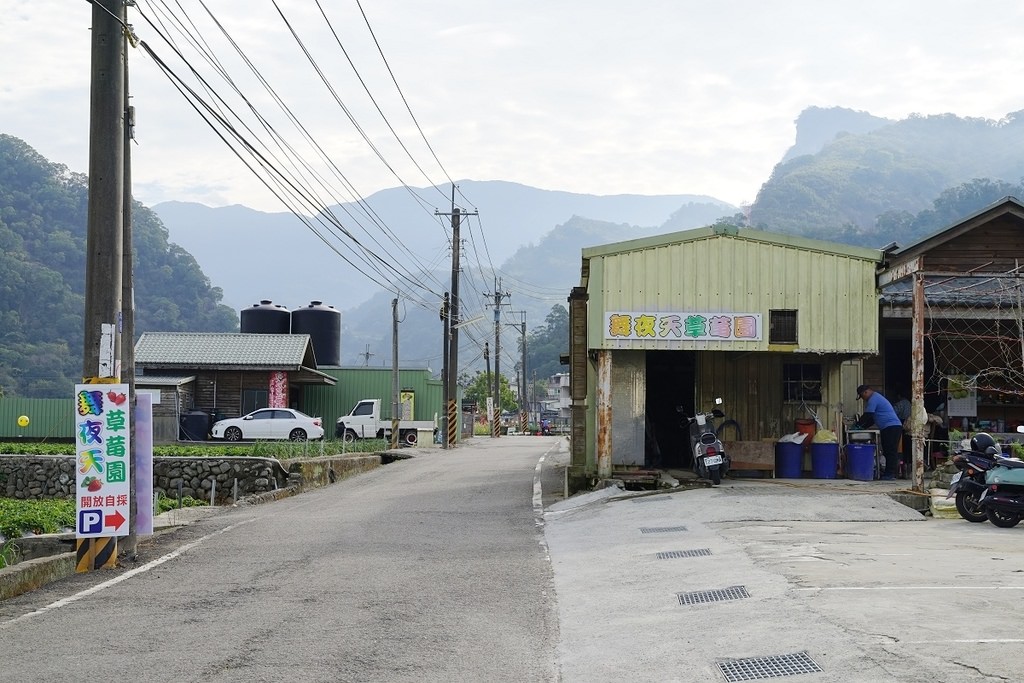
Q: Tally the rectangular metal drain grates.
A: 5